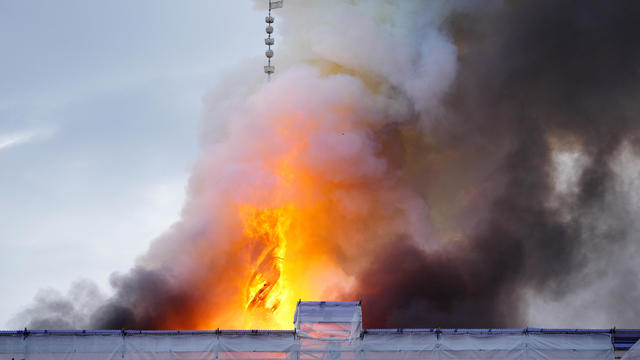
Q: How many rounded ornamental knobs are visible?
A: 5